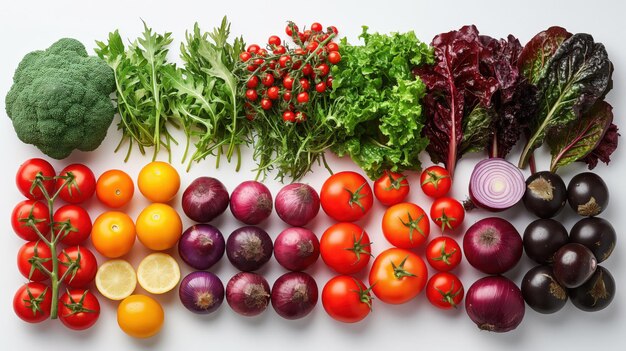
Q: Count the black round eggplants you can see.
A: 7